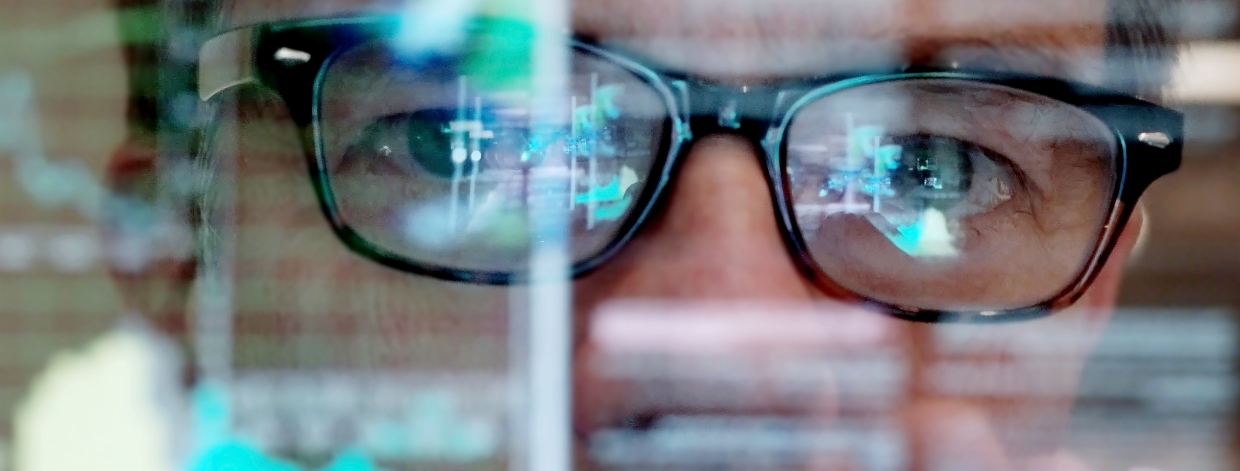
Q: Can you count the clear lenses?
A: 2